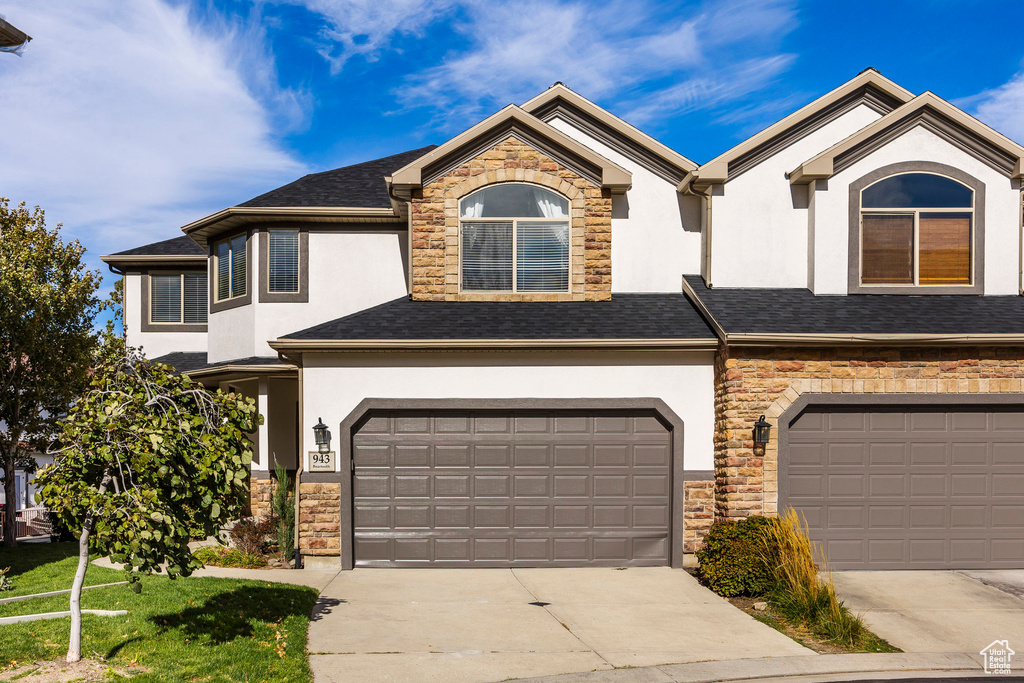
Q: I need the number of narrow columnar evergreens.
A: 1